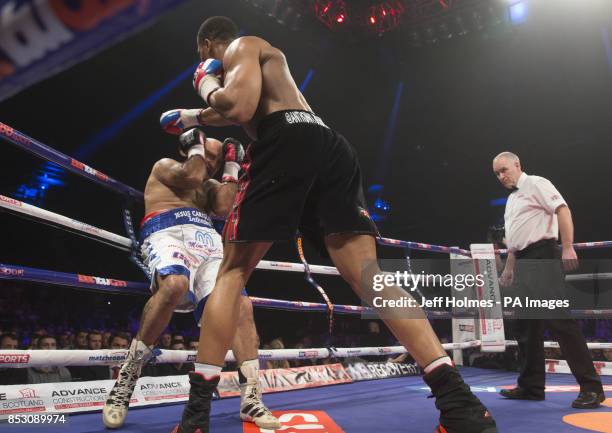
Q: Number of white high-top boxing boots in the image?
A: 2